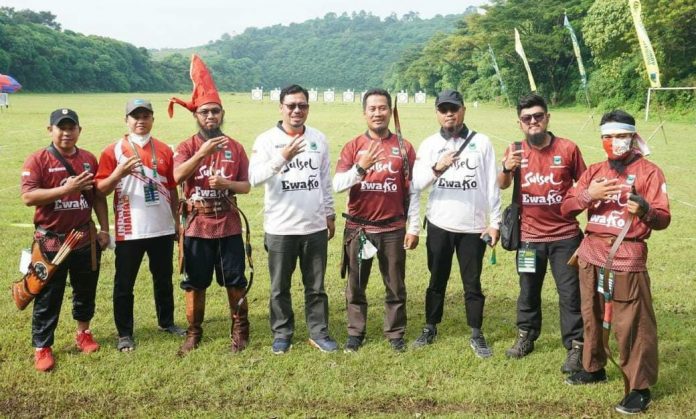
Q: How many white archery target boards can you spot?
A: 8